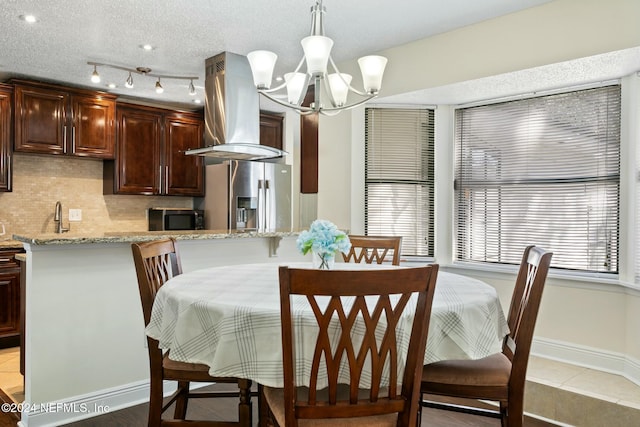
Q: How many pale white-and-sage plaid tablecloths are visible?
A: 1